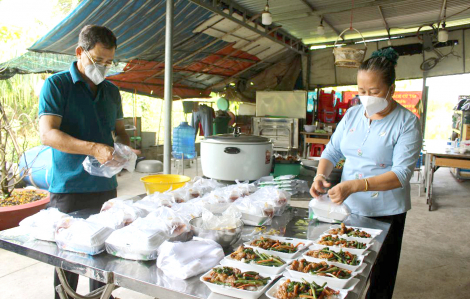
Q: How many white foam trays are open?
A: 8